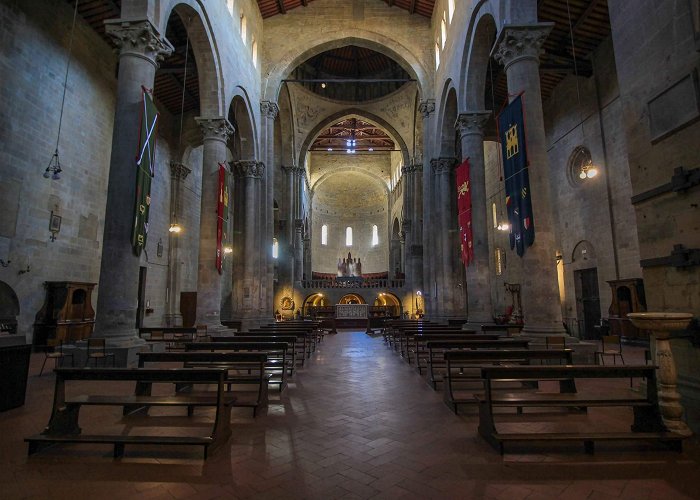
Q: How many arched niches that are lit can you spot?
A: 3